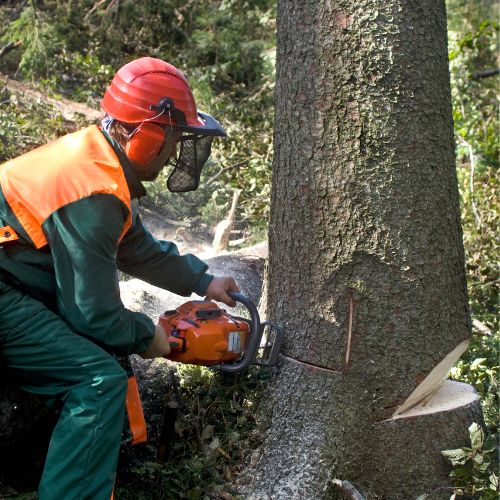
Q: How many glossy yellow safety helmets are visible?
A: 0